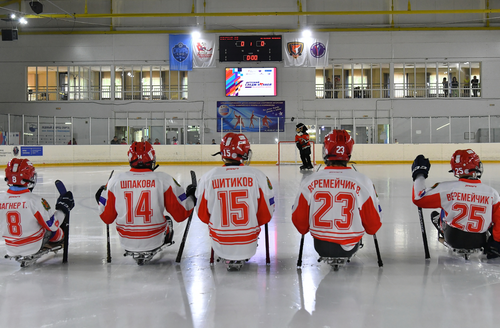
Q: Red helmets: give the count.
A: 5